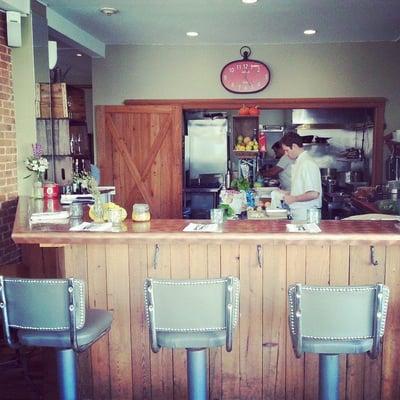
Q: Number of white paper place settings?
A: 3